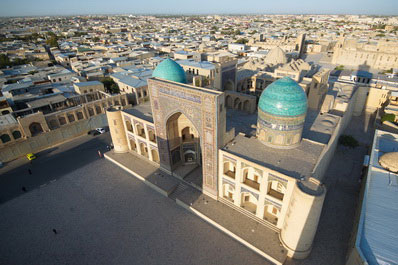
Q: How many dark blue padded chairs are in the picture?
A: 0